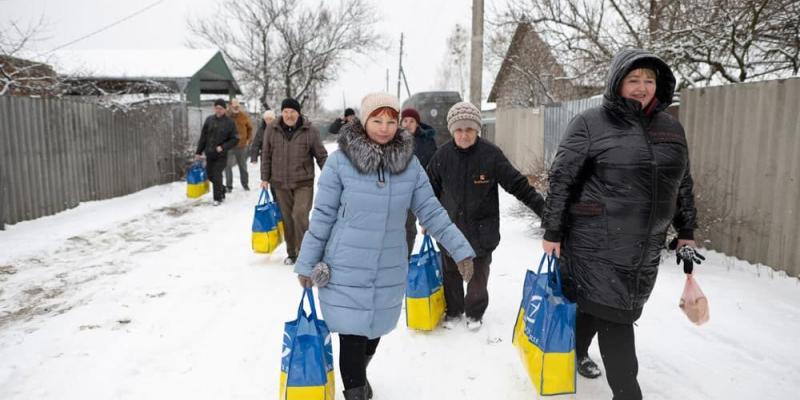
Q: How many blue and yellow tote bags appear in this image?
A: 5